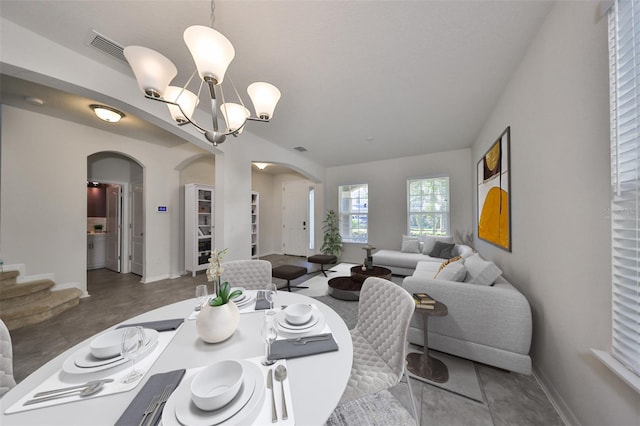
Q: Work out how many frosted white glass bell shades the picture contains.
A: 5